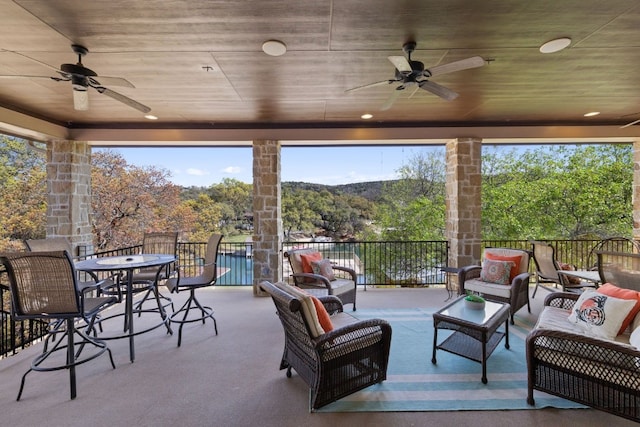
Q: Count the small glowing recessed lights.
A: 3